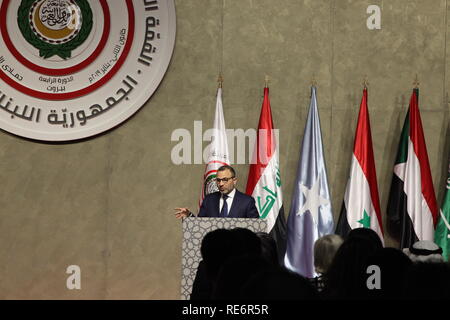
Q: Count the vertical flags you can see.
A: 6